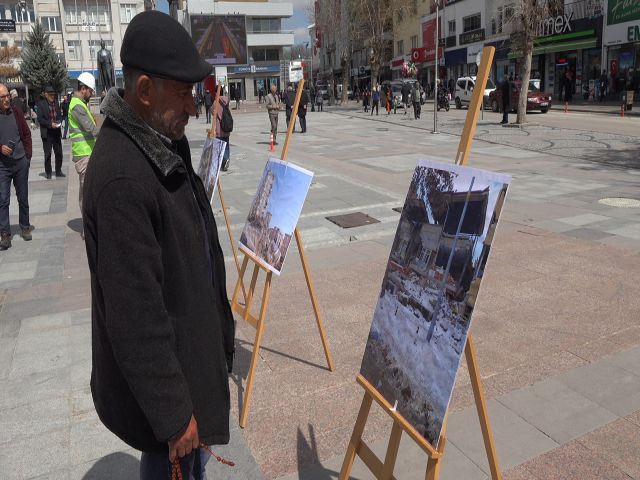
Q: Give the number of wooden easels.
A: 3